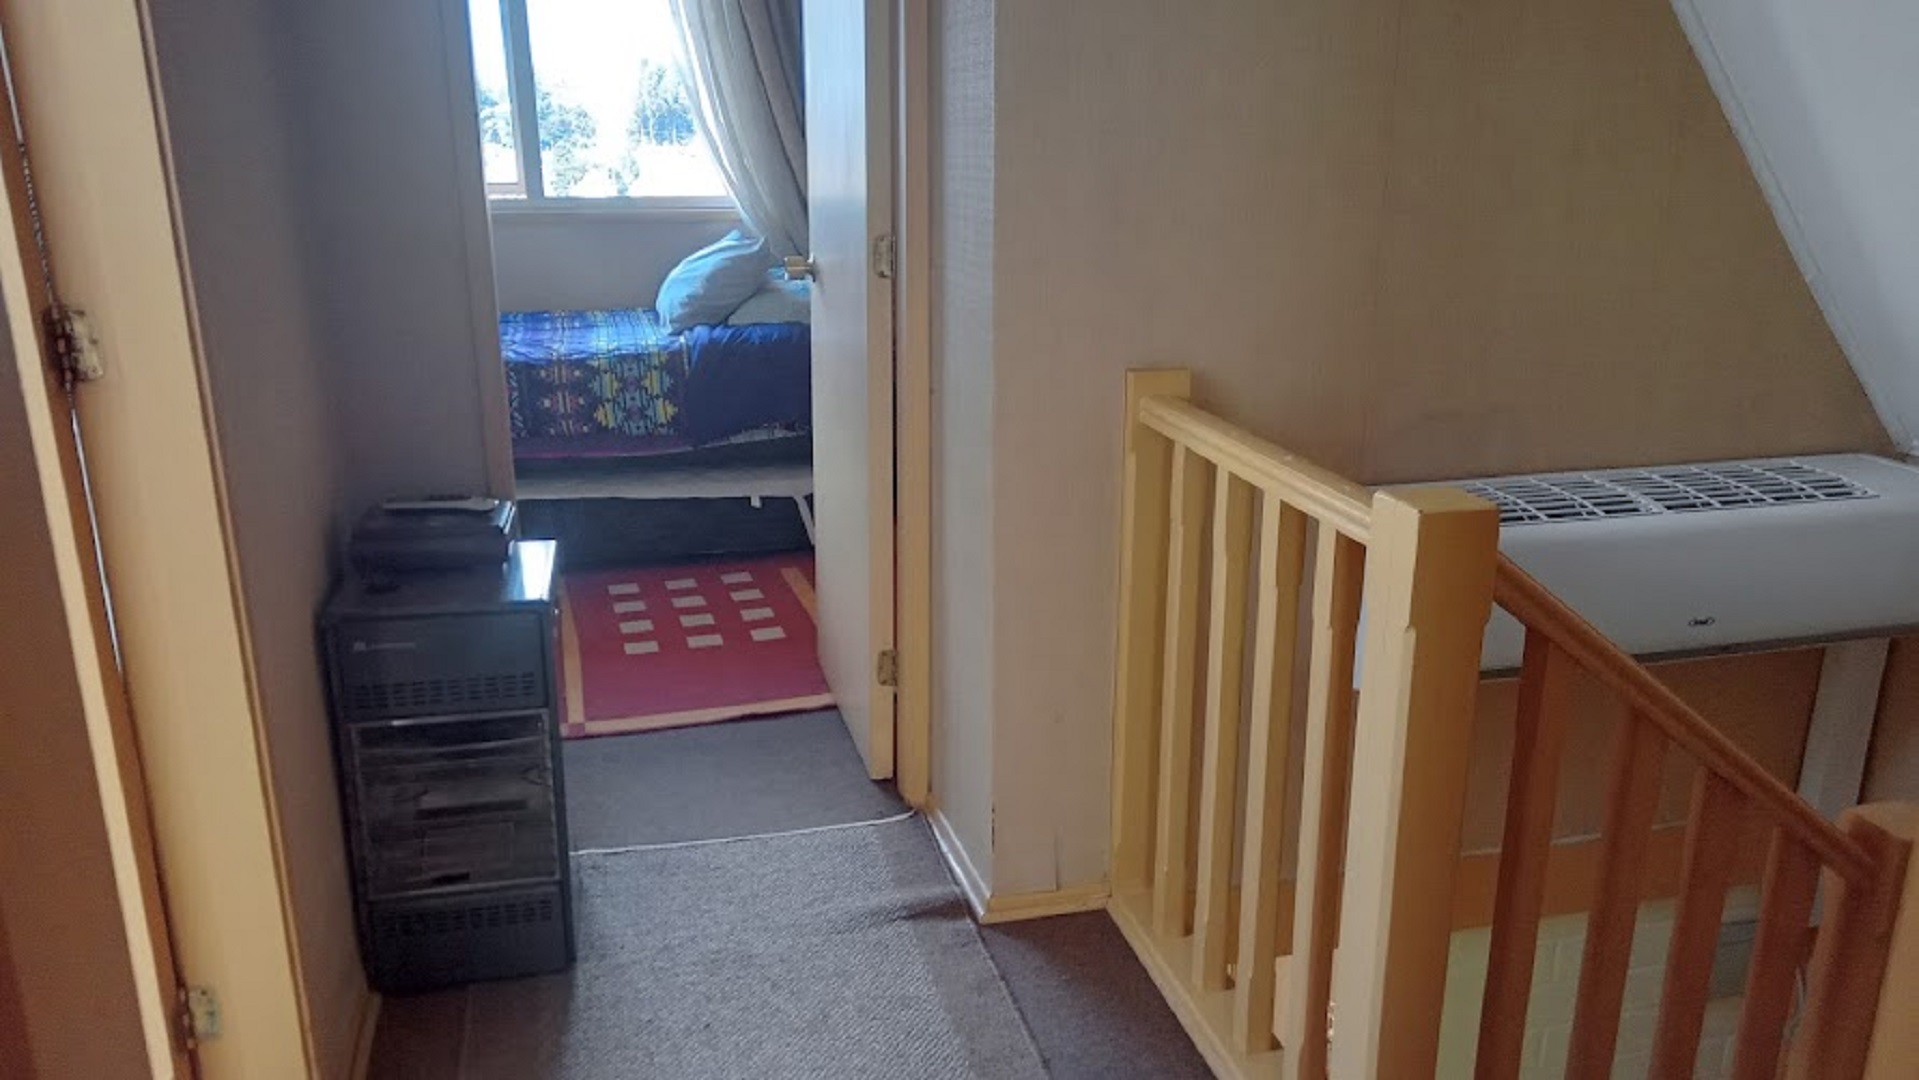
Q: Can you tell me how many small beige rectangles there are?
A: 12